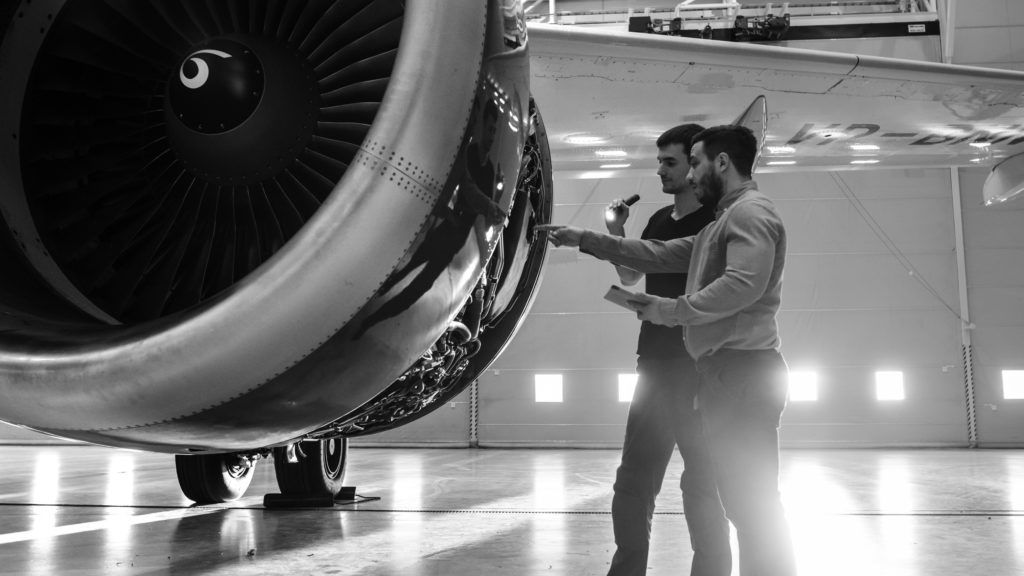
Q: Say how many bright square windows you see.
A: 5